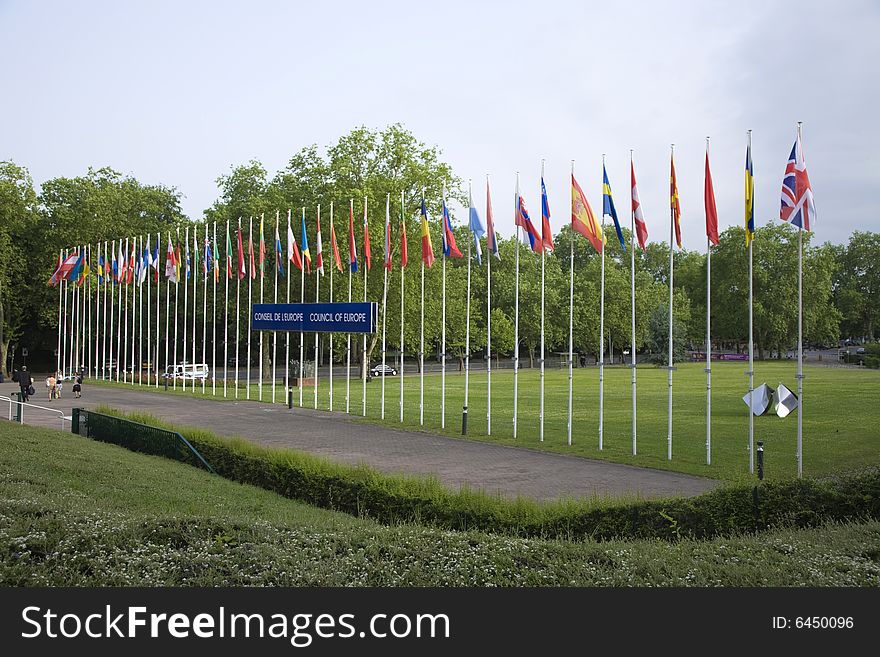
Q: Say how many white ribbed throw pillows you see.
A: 0